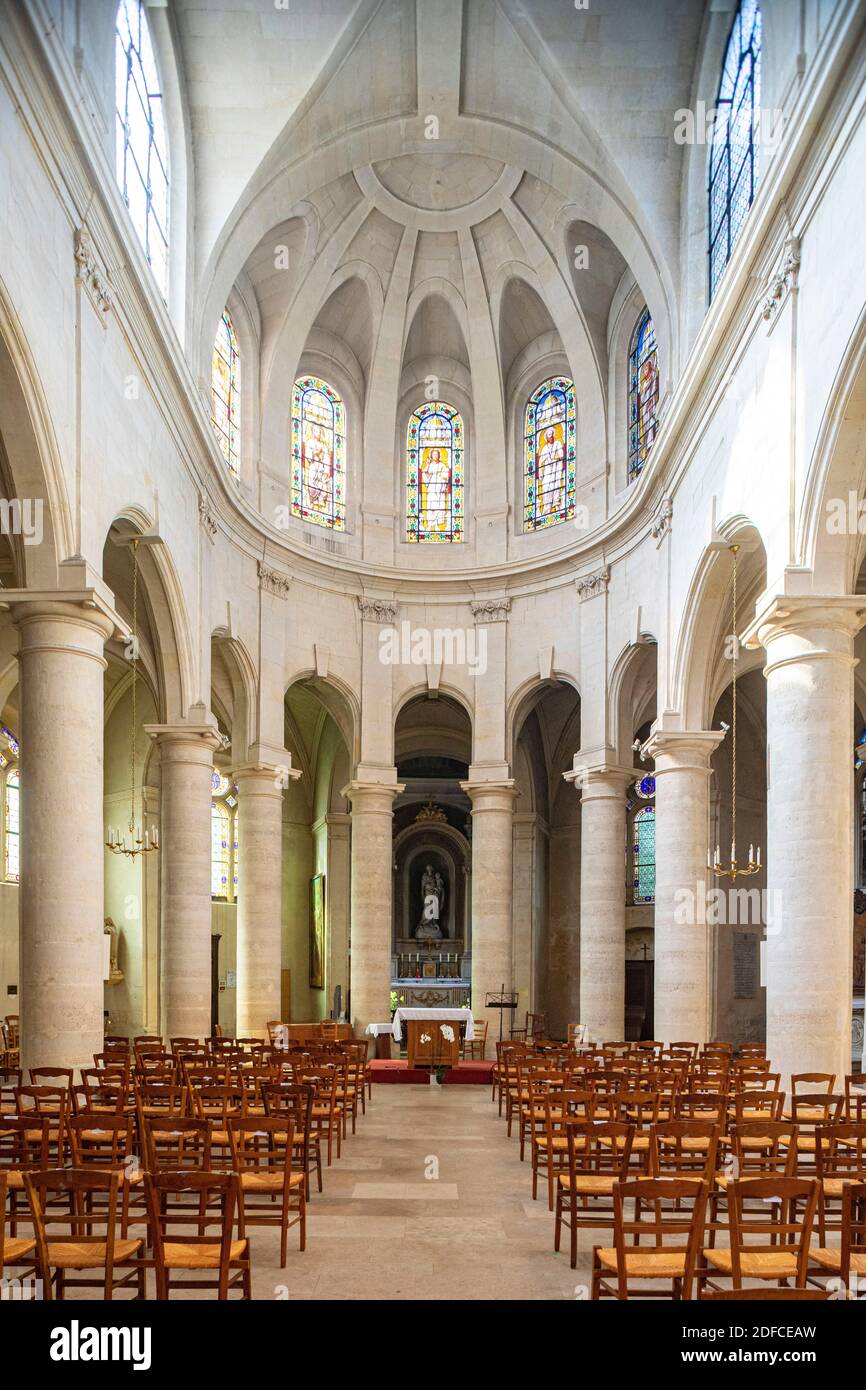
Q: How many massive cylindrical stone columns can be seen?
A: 8